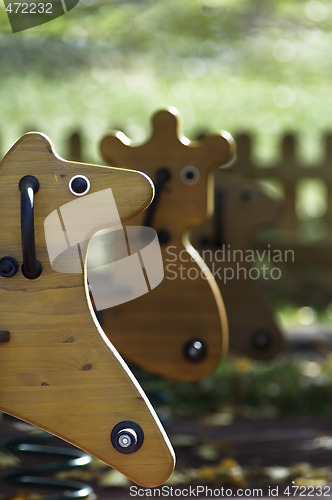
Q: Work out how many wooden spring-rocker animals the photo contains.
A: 3